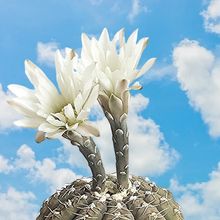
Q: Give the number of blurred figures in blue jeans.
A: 0